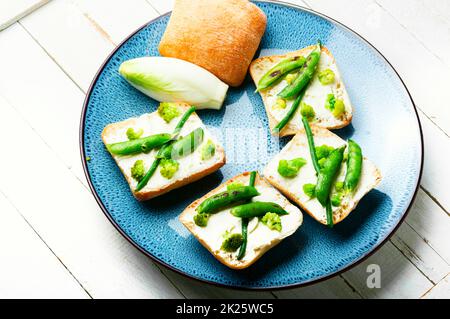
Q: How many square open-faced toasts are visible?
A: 4